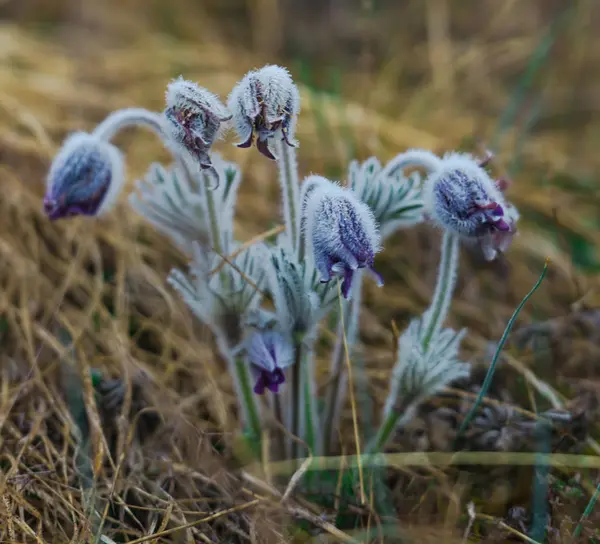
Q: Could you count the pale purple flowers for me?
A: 6